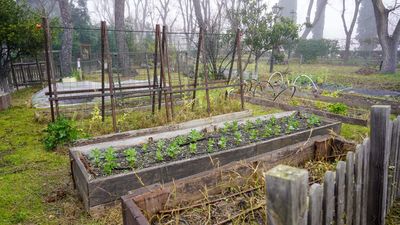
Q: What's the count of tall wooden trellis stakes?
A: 12